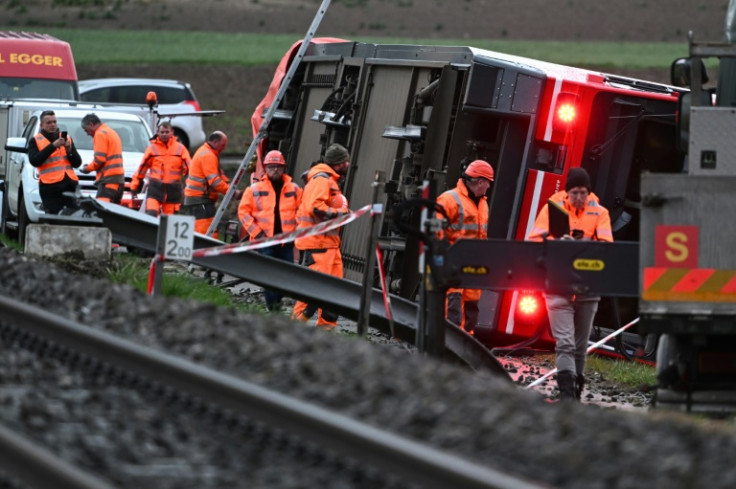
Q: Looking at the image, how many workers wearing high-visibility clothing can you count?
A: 8